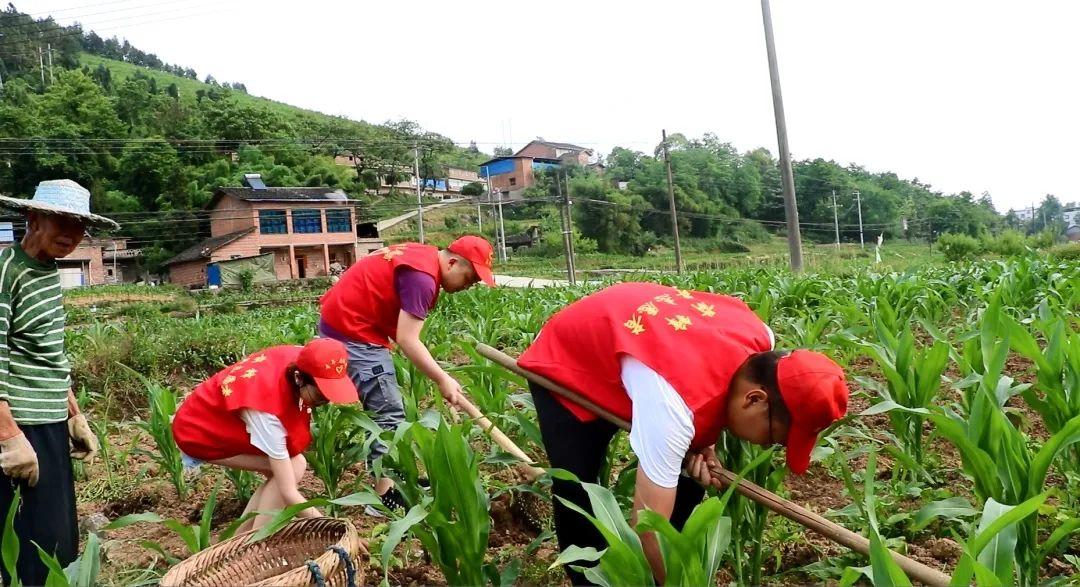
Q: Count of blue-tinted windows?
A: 3